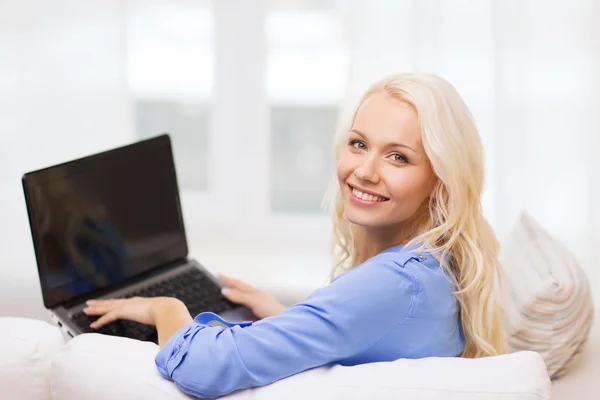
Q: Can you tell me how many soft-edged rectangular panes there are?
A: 4